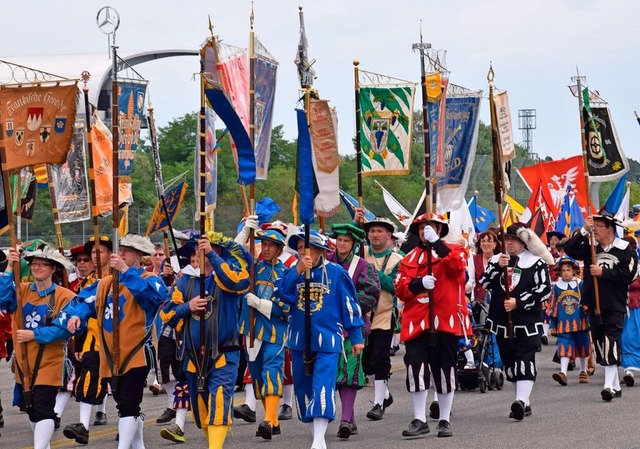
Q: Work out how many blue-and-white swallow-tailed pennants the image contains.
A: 0